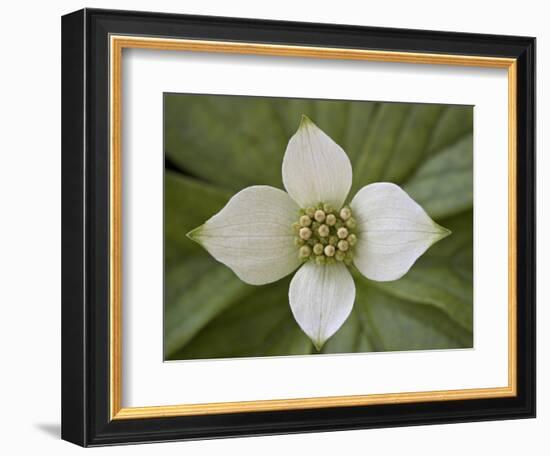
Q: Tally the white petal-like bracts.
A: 4